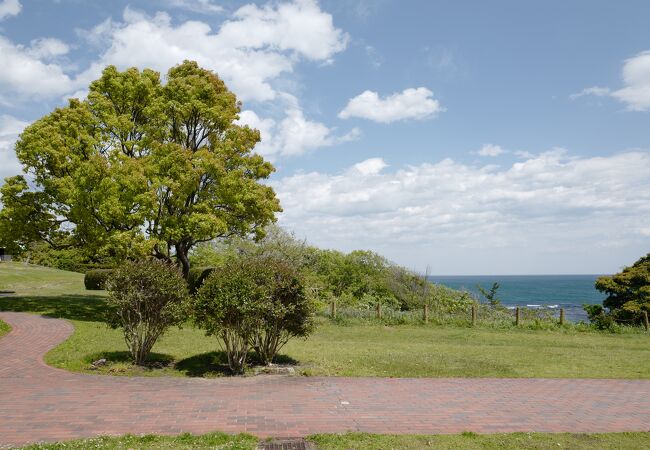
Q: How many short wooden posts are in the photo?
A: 7